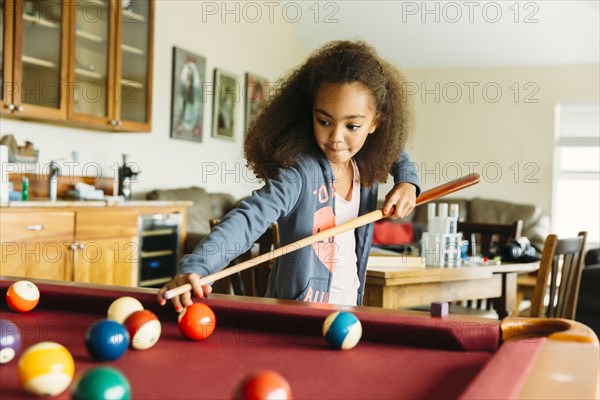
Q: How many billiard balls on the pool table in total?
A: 10